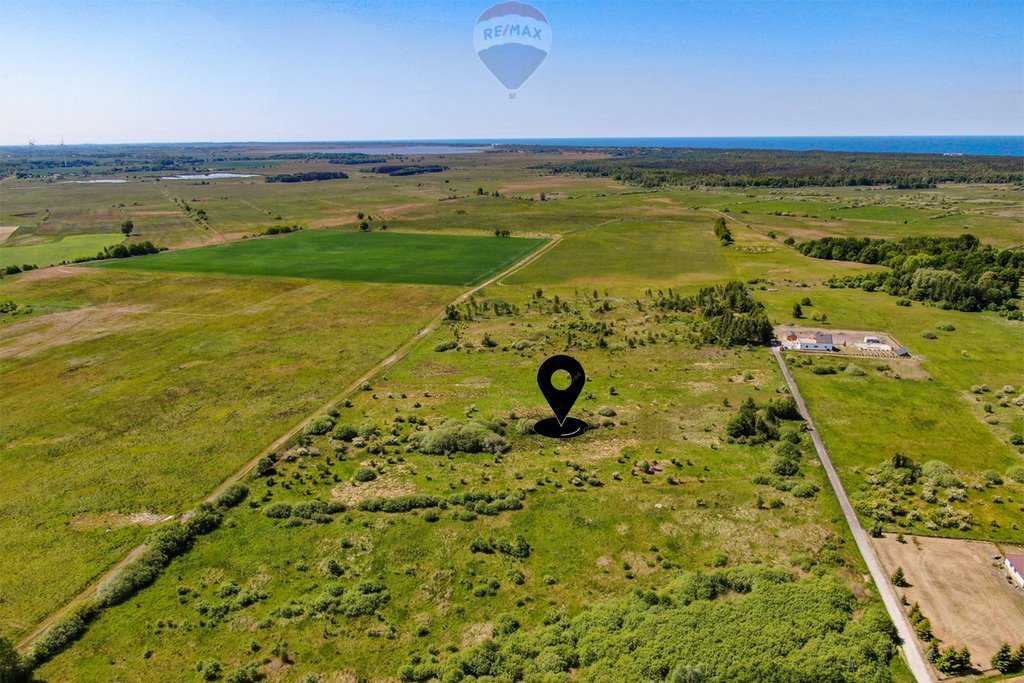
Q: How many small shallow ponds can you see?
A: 2